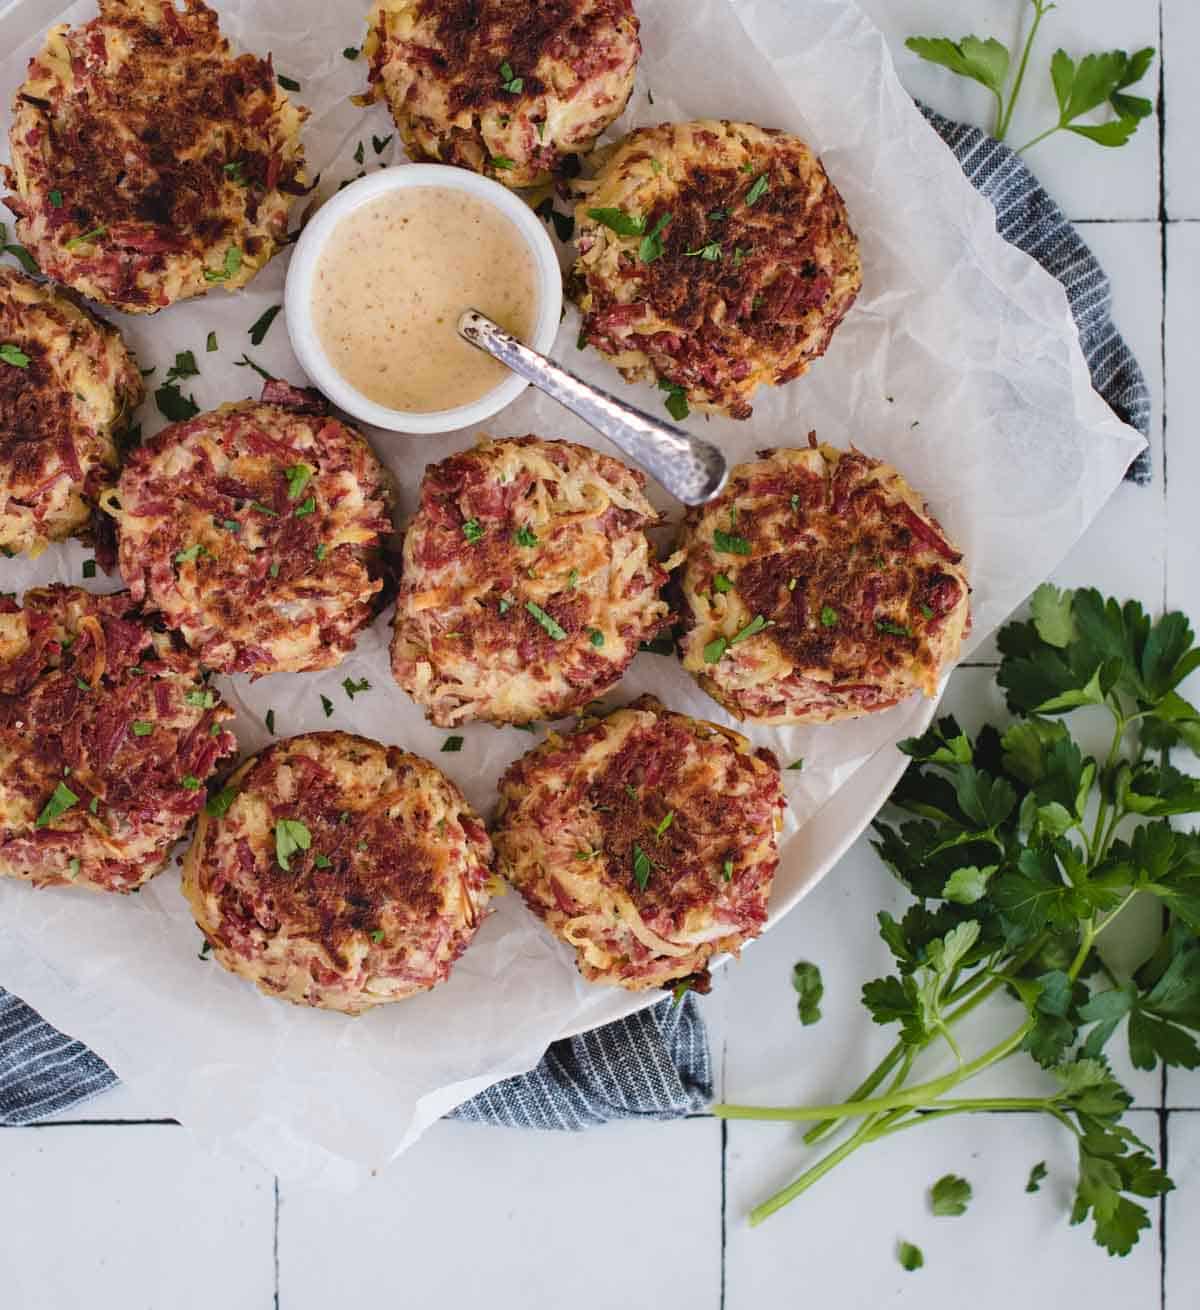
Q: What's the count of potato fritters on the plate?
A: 10